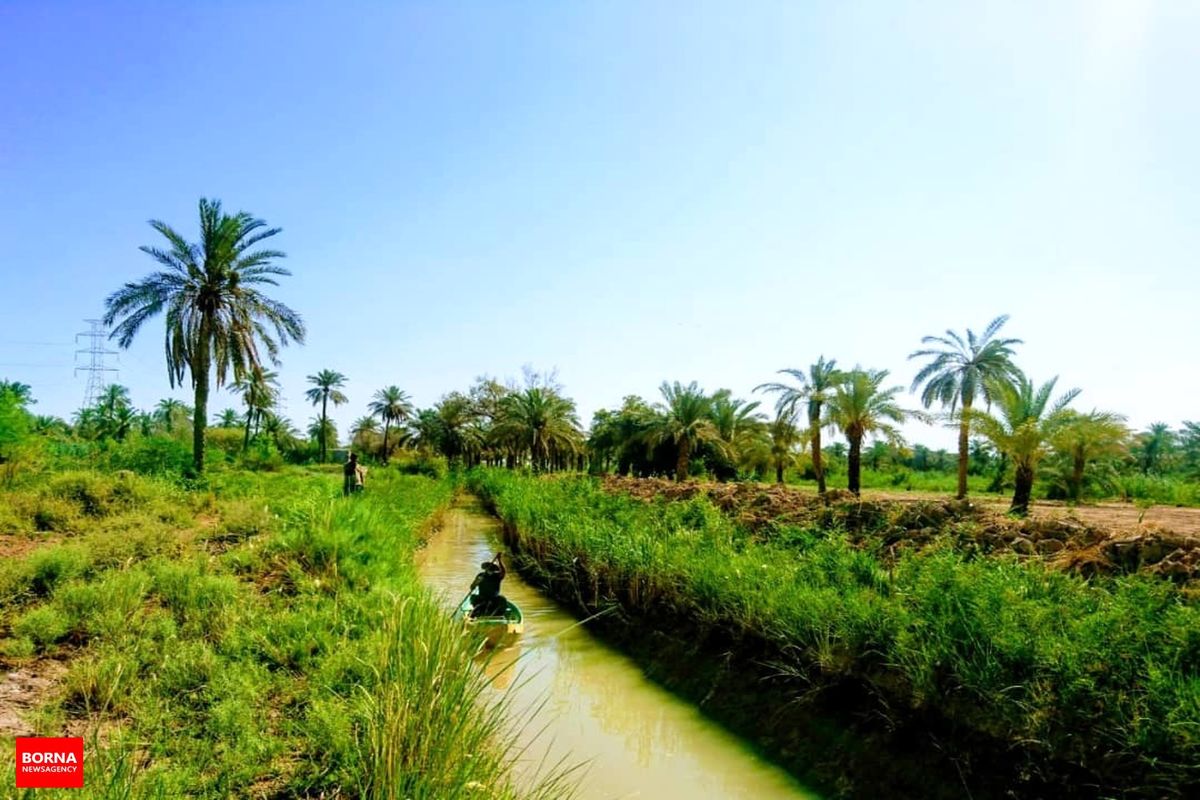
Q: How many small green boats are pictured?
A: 1